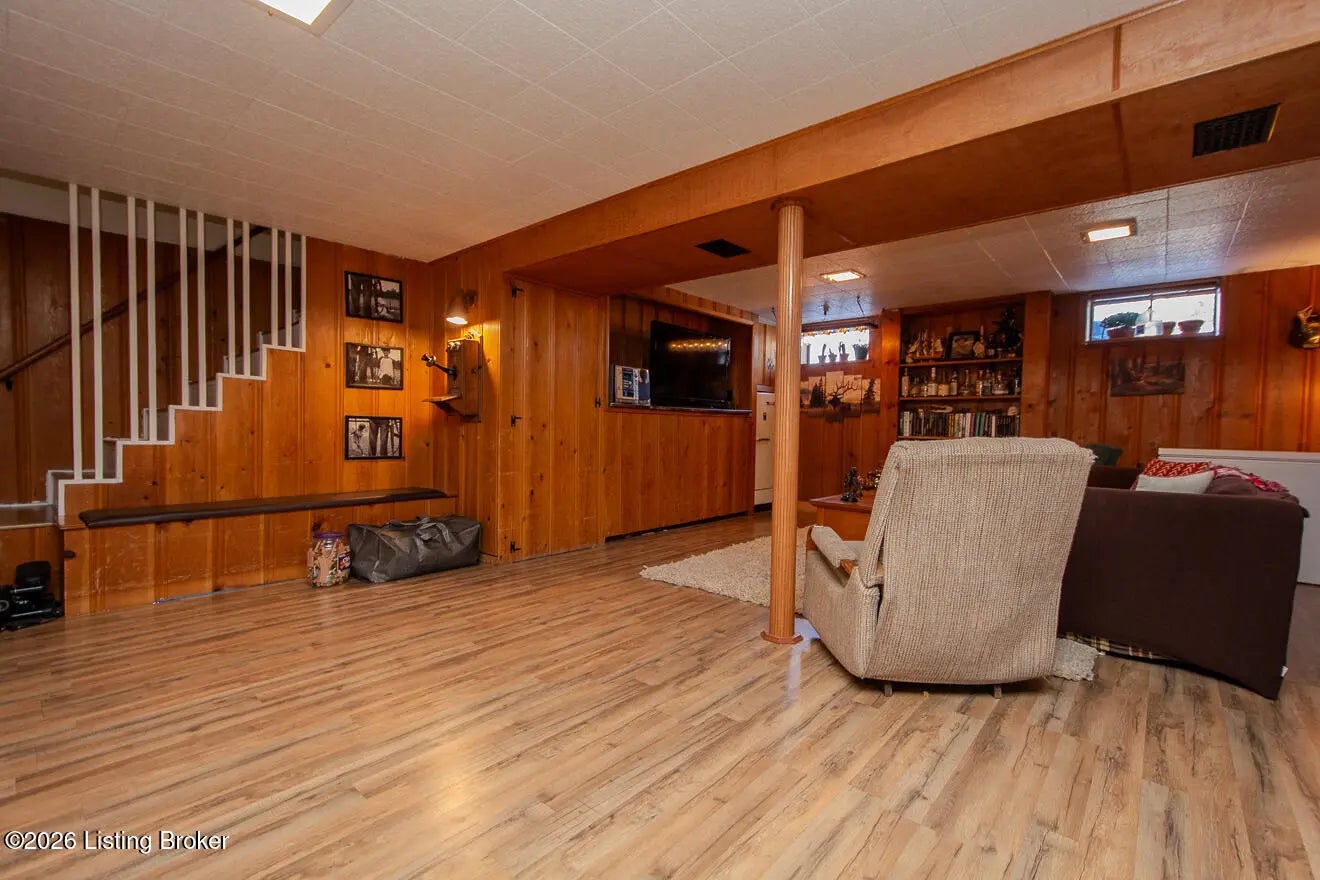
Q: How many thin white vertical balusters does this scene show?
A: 11